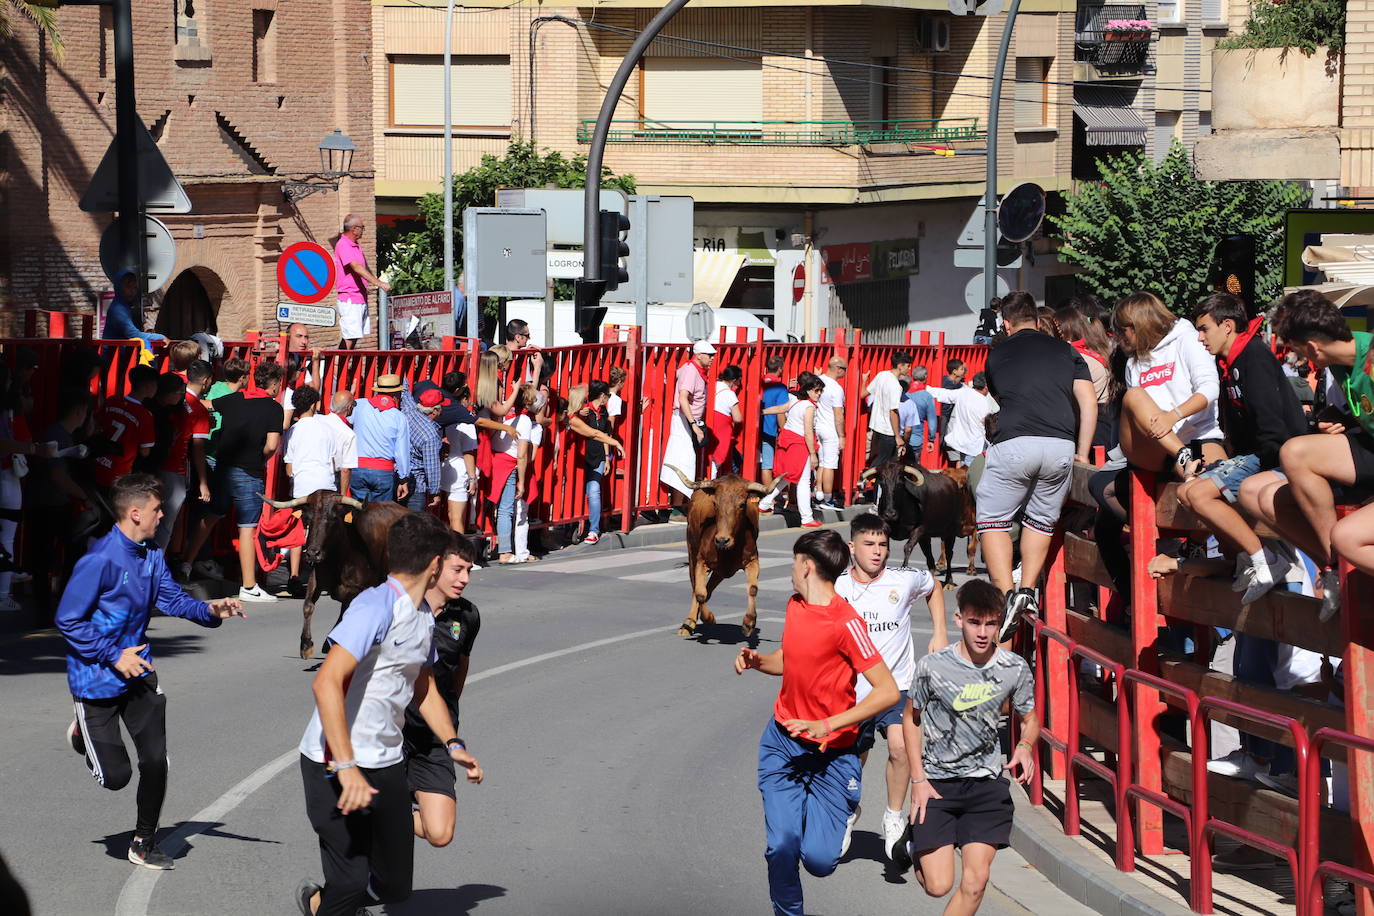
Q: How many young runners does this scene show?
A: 6